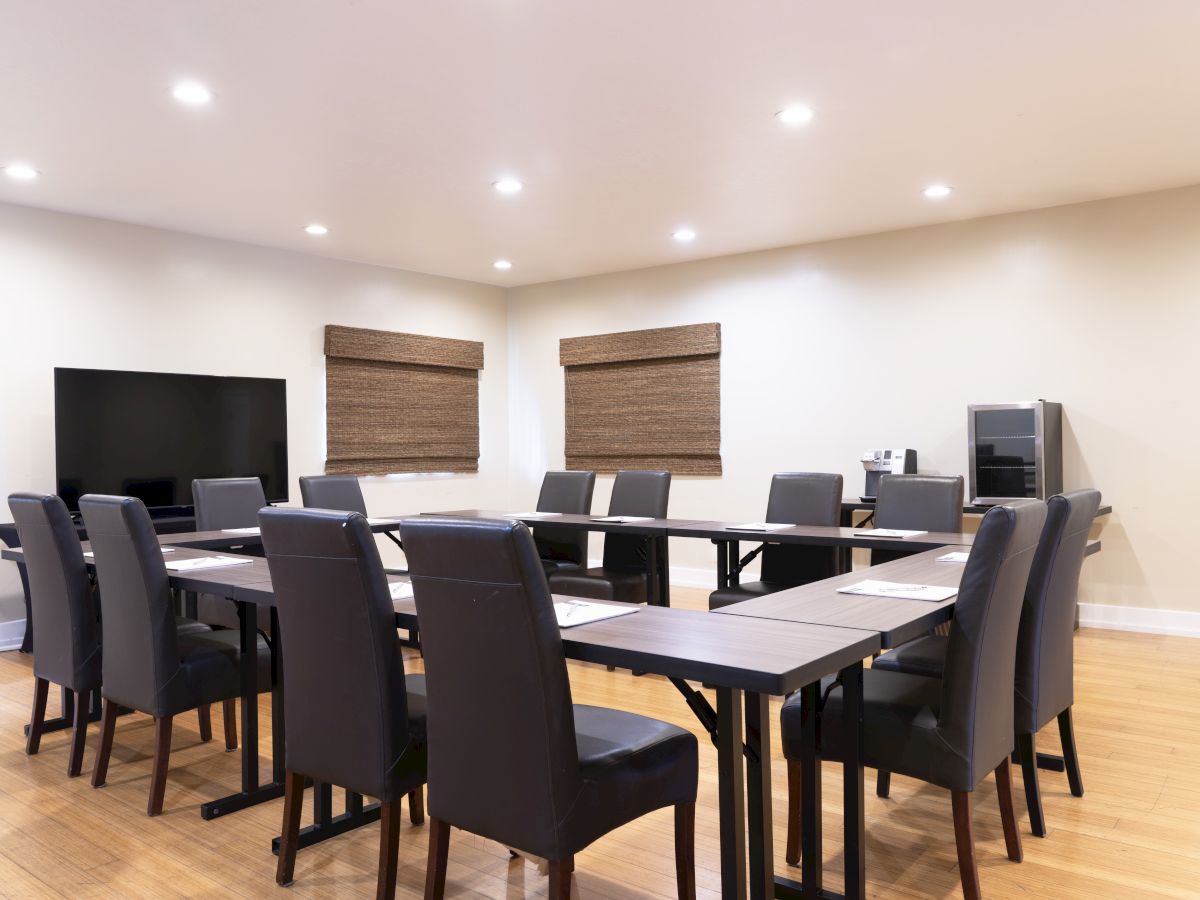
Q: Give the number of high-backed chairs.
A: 12